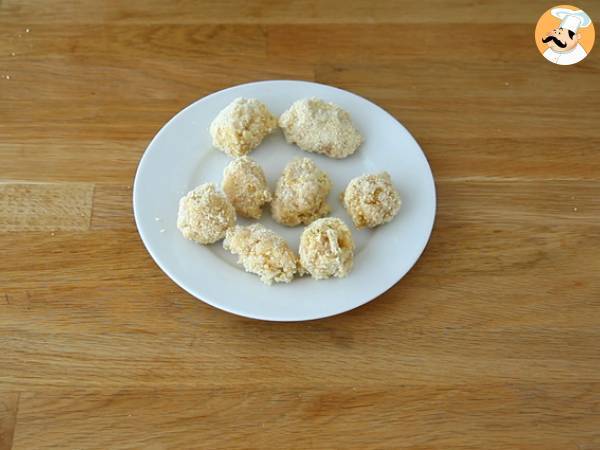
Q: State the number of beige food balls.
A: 8